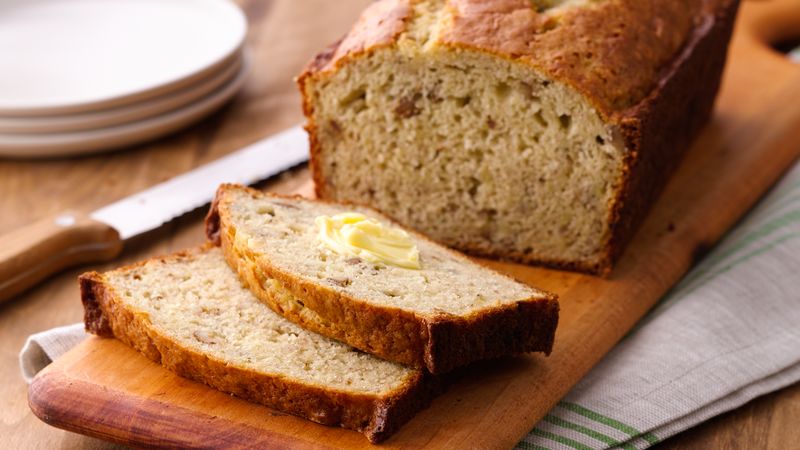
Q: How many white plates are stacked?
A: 3